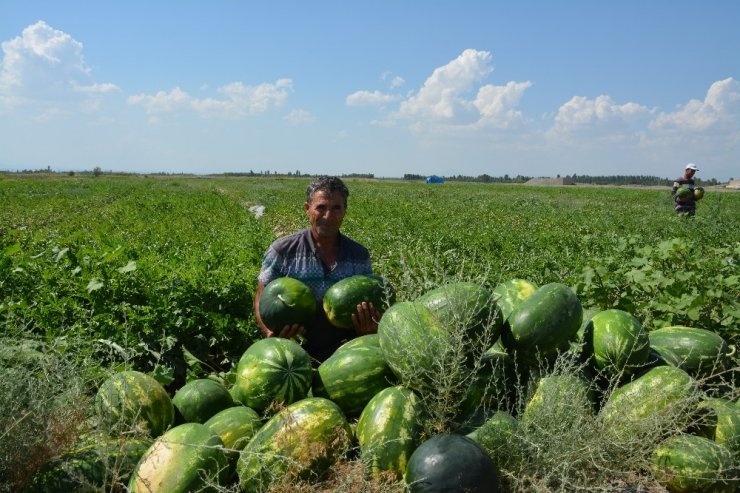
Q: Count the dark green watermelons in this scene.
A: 1